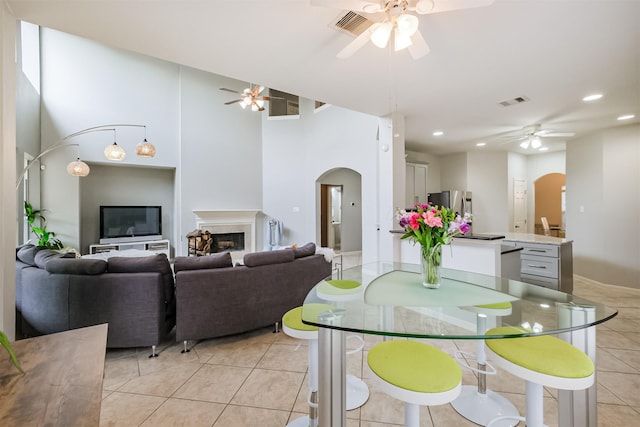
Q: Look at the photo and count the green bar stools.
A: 5